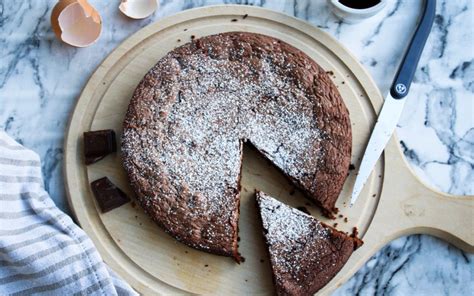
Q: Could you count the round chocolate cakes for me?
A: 1